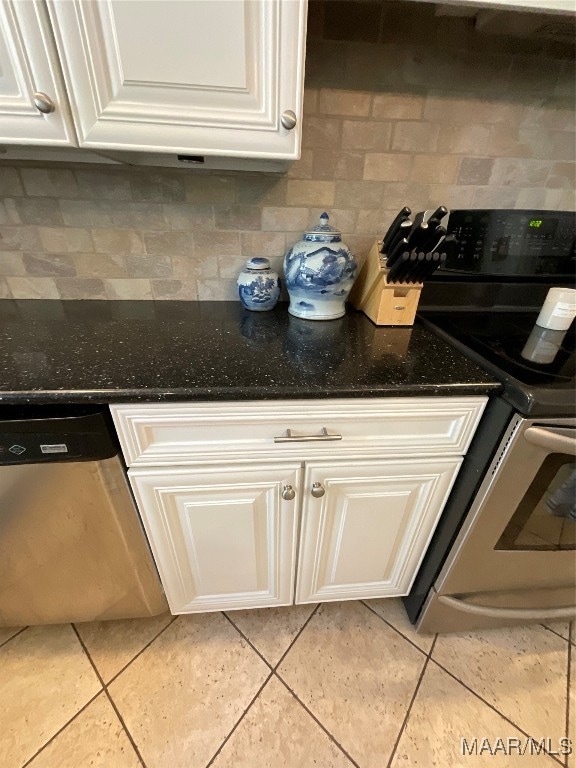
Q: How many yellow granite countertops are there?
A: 0